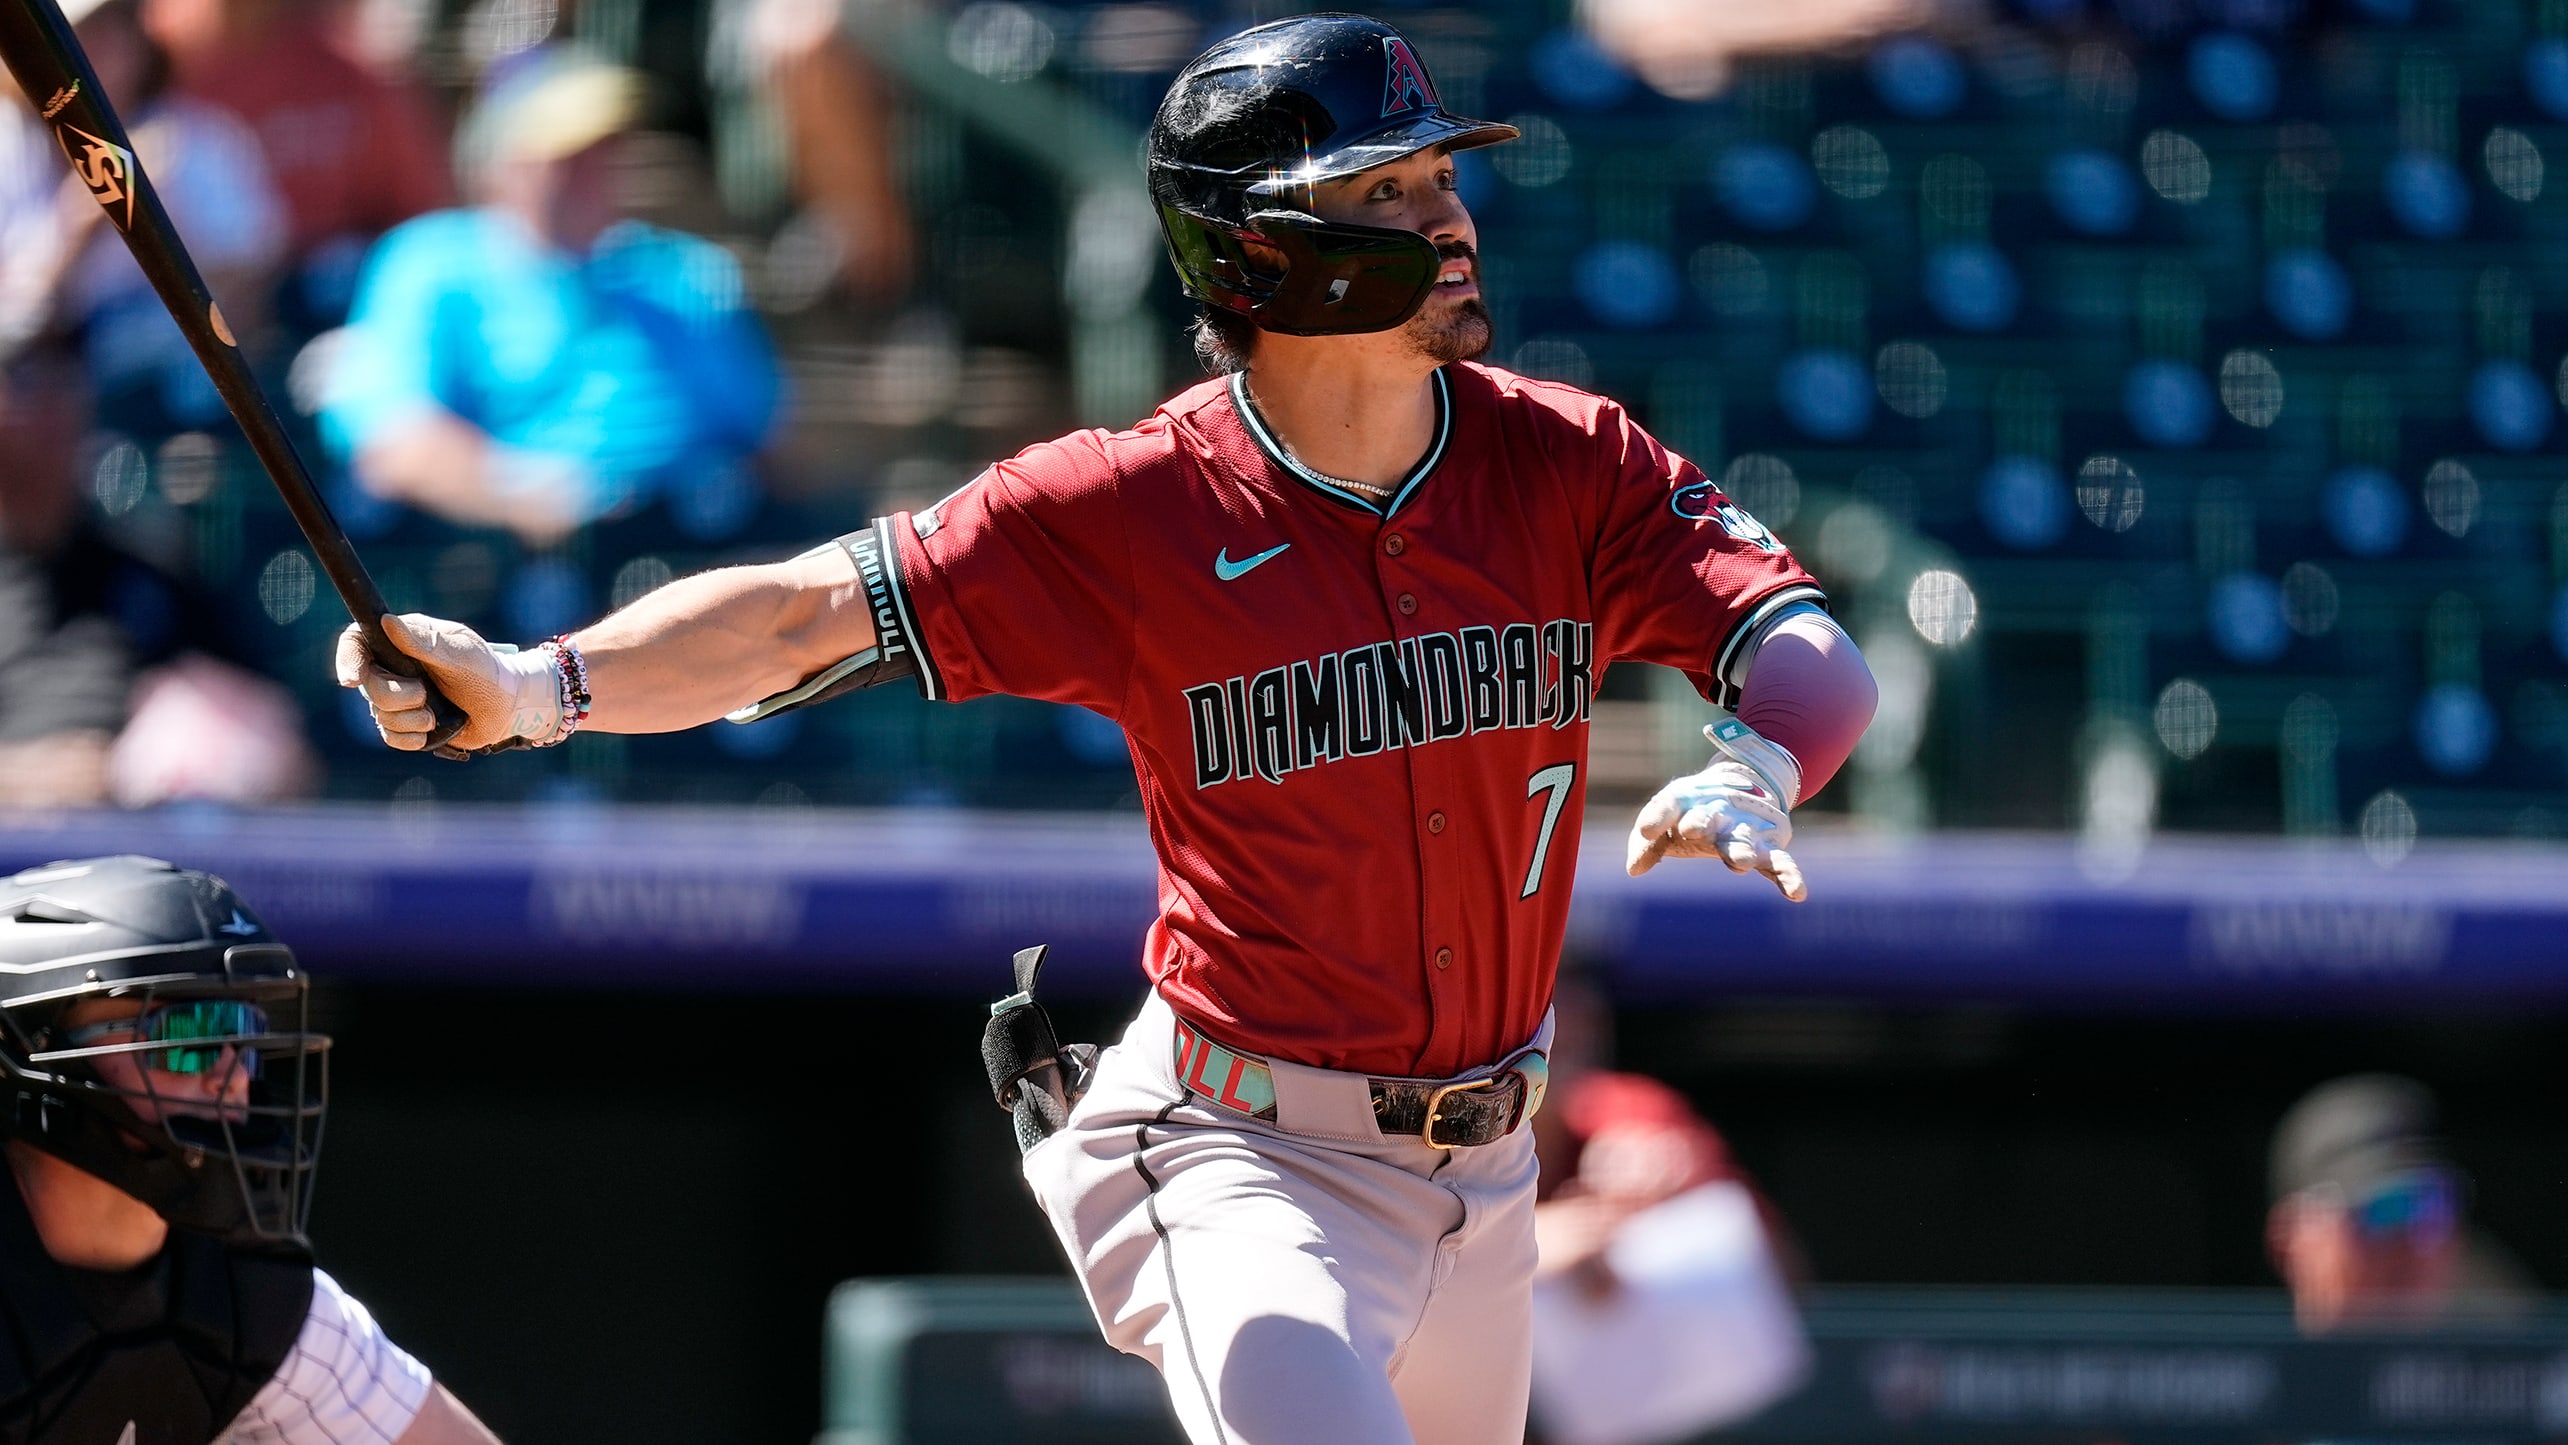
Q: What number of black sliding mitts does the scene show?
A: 1